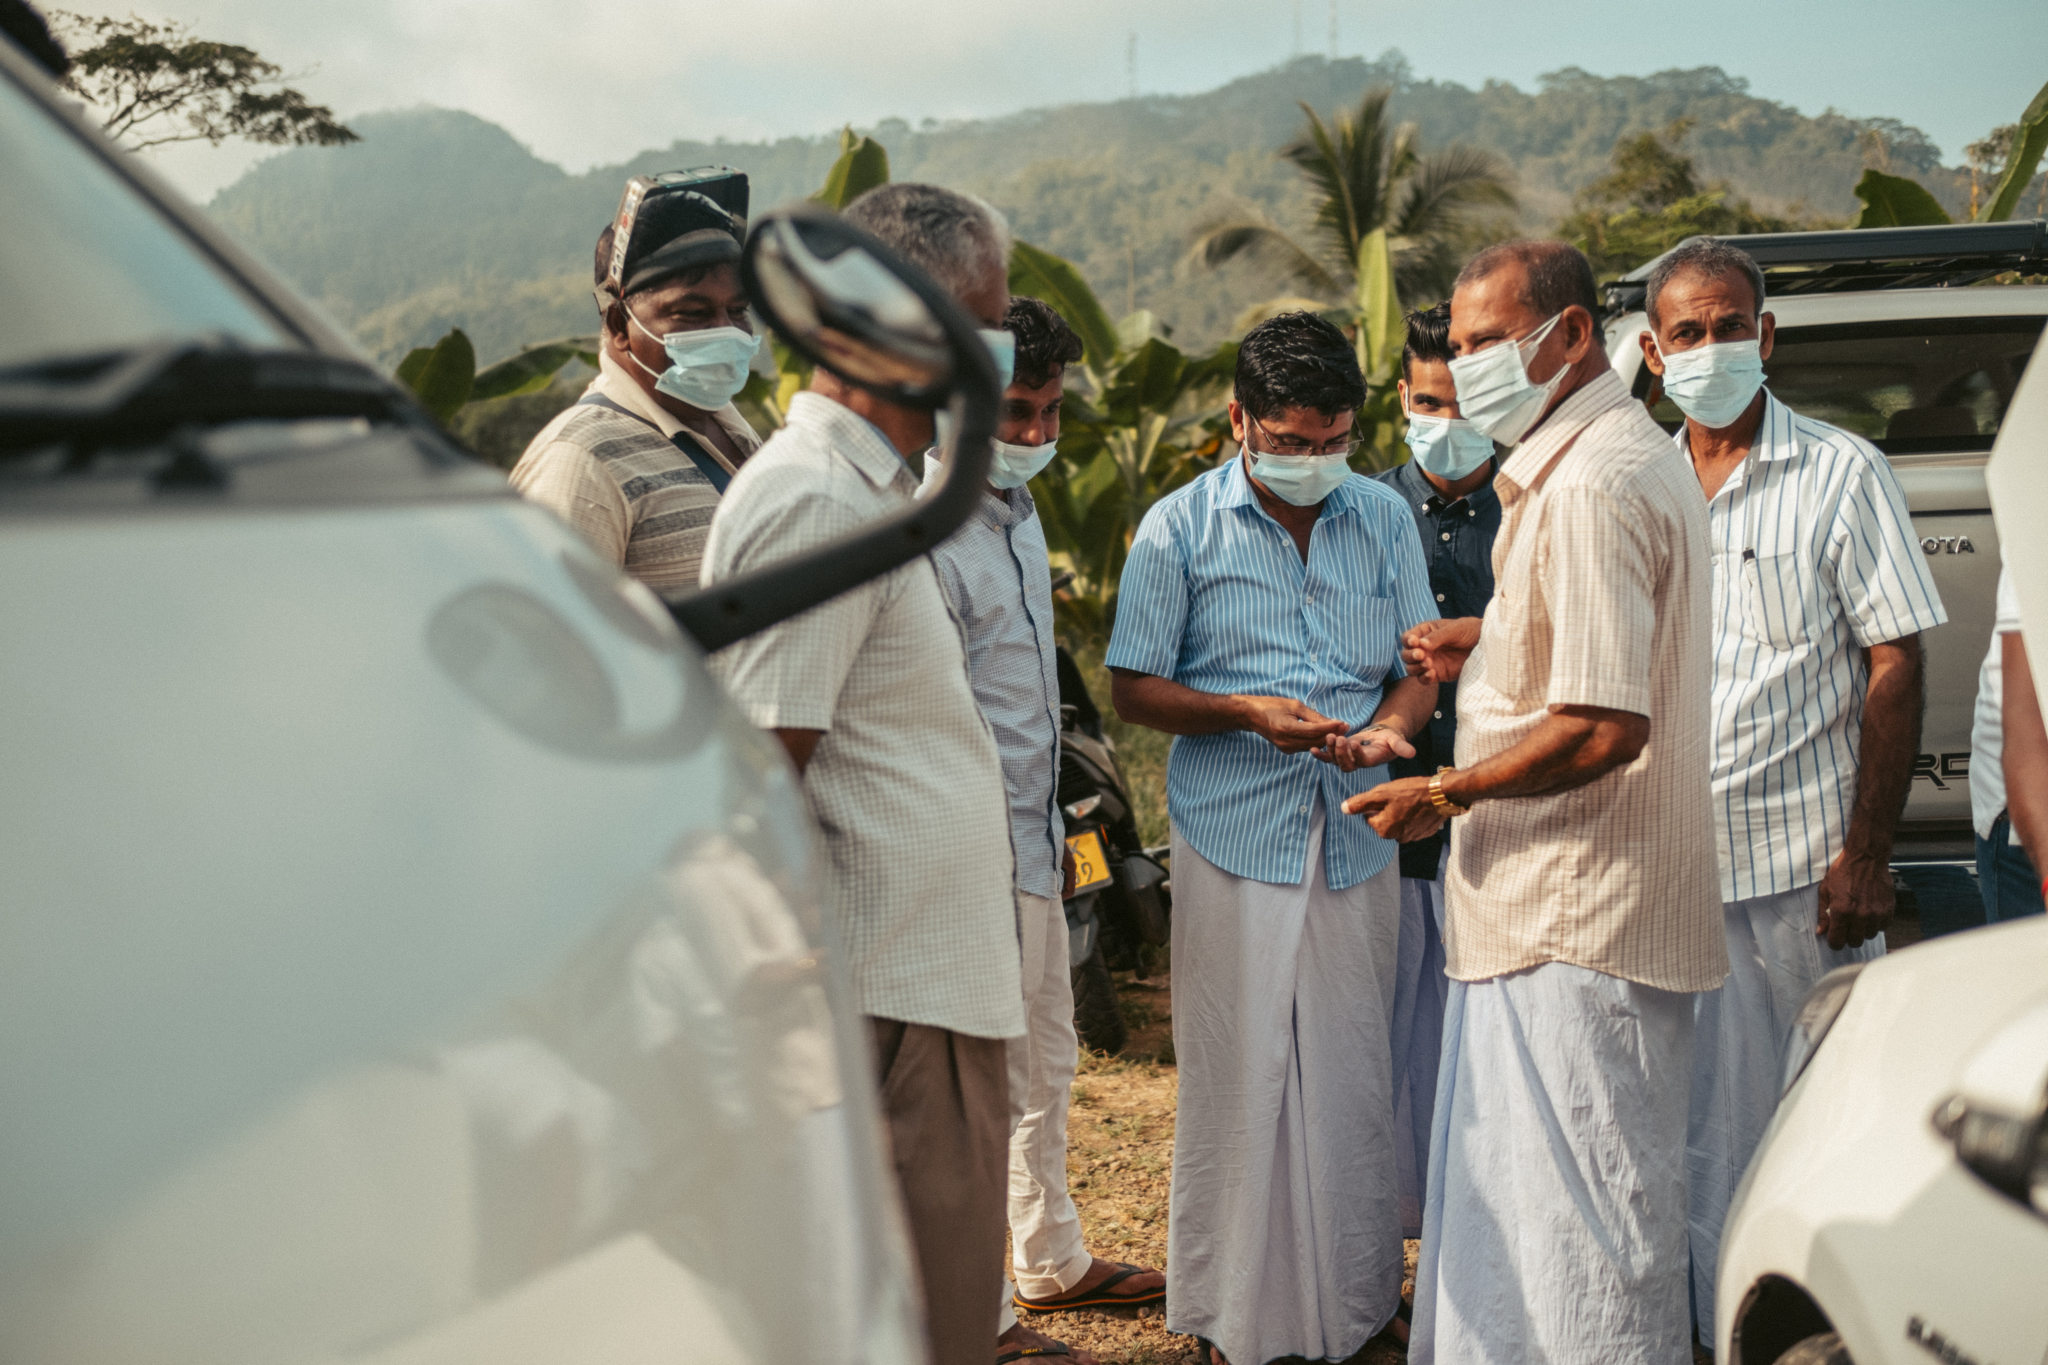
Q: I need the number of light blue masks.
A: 7